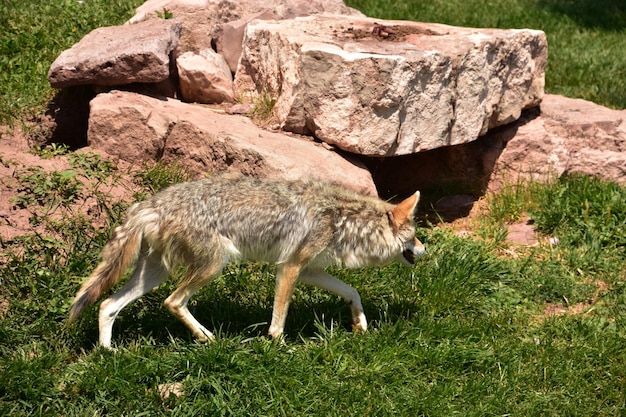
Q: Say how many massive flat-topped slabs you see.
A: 1